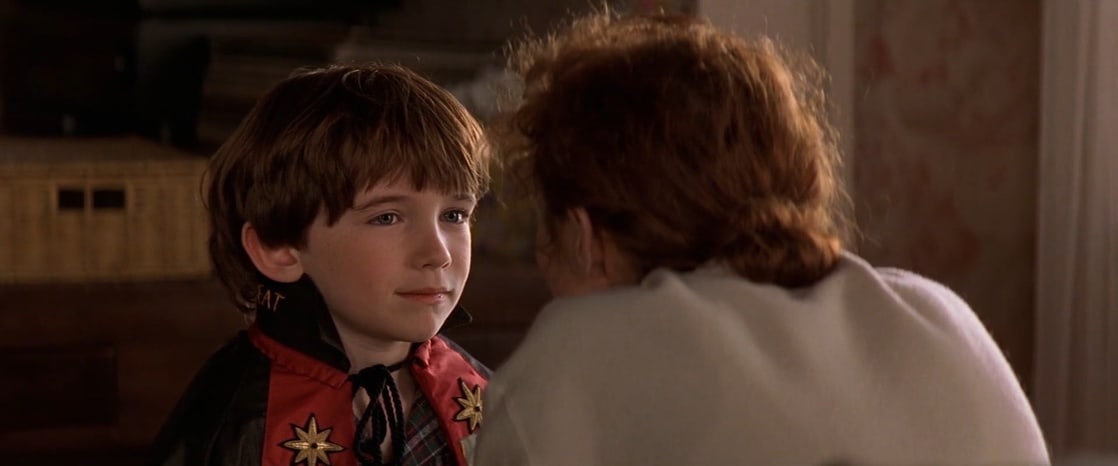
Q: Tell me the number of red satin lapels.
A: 2